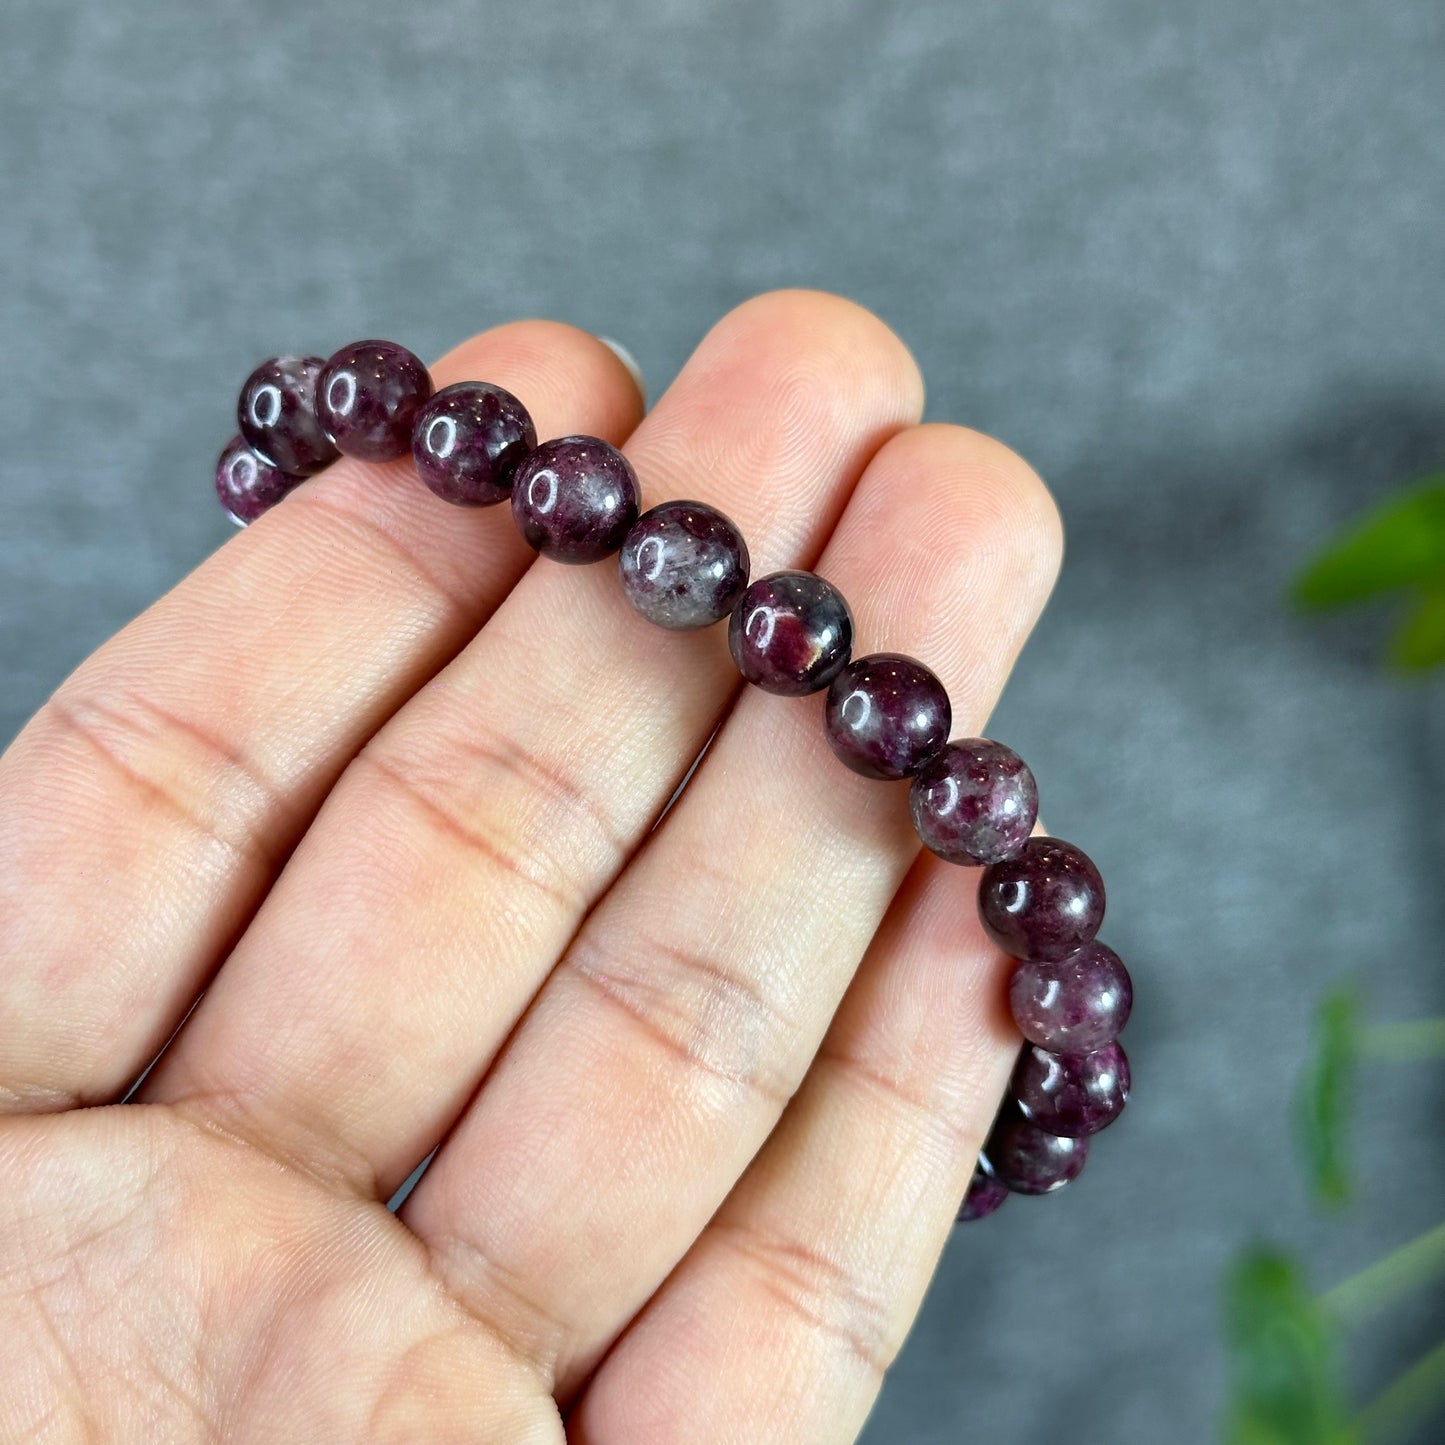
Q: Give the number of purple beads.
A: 14